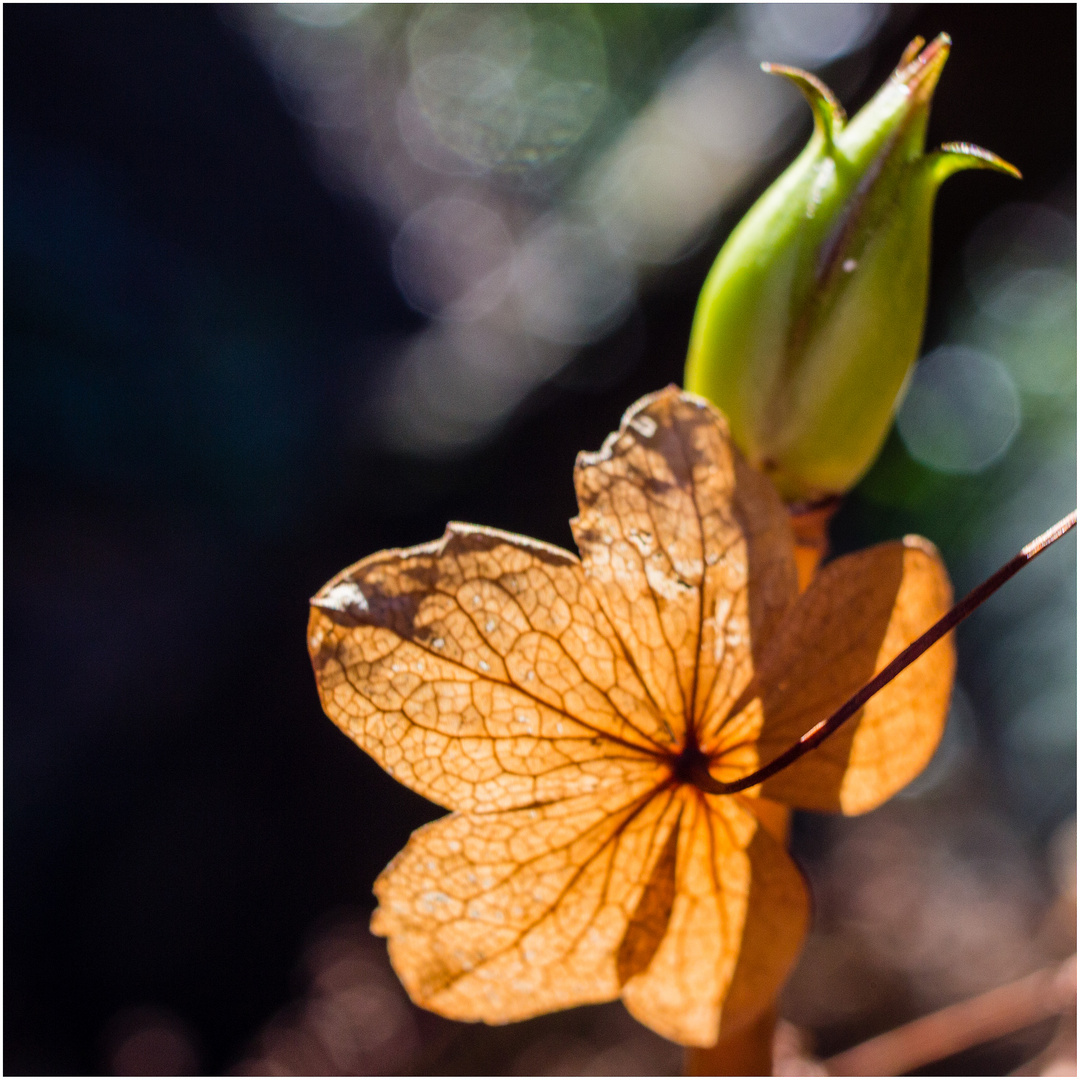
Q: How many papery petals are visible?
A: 5